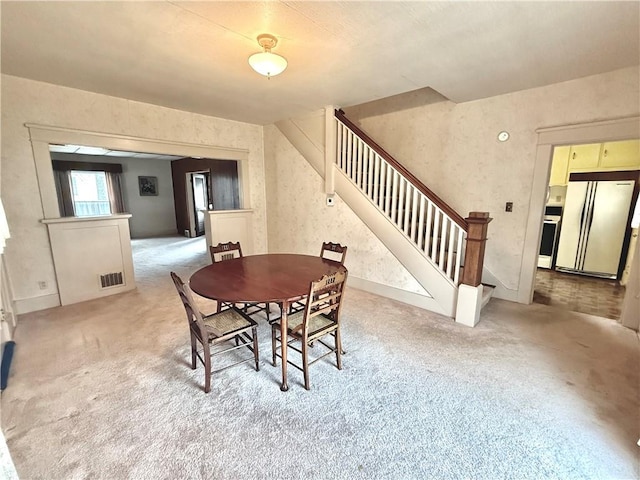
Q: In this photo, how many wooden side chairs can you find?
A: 4